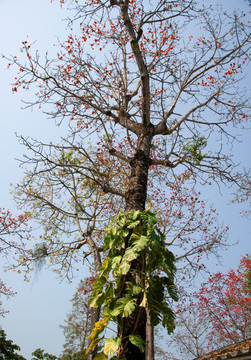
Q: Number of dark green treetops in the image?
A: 2